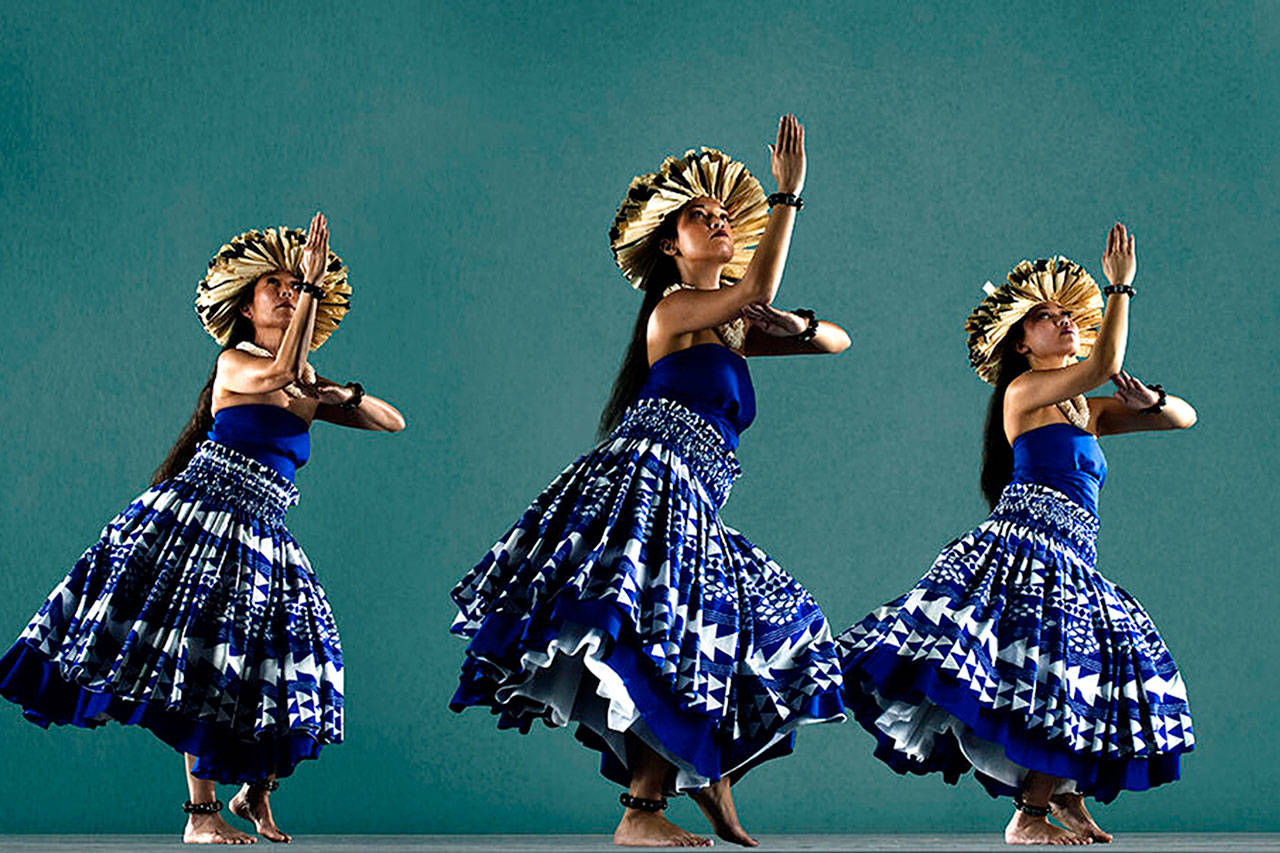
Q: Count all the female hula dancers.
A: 3